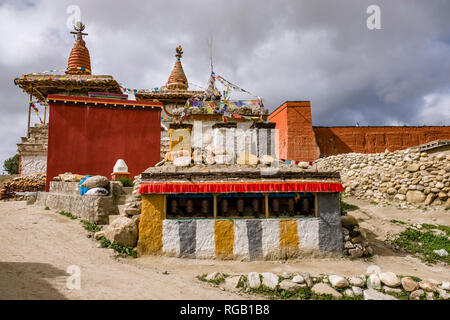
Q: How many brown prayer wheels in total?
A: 9